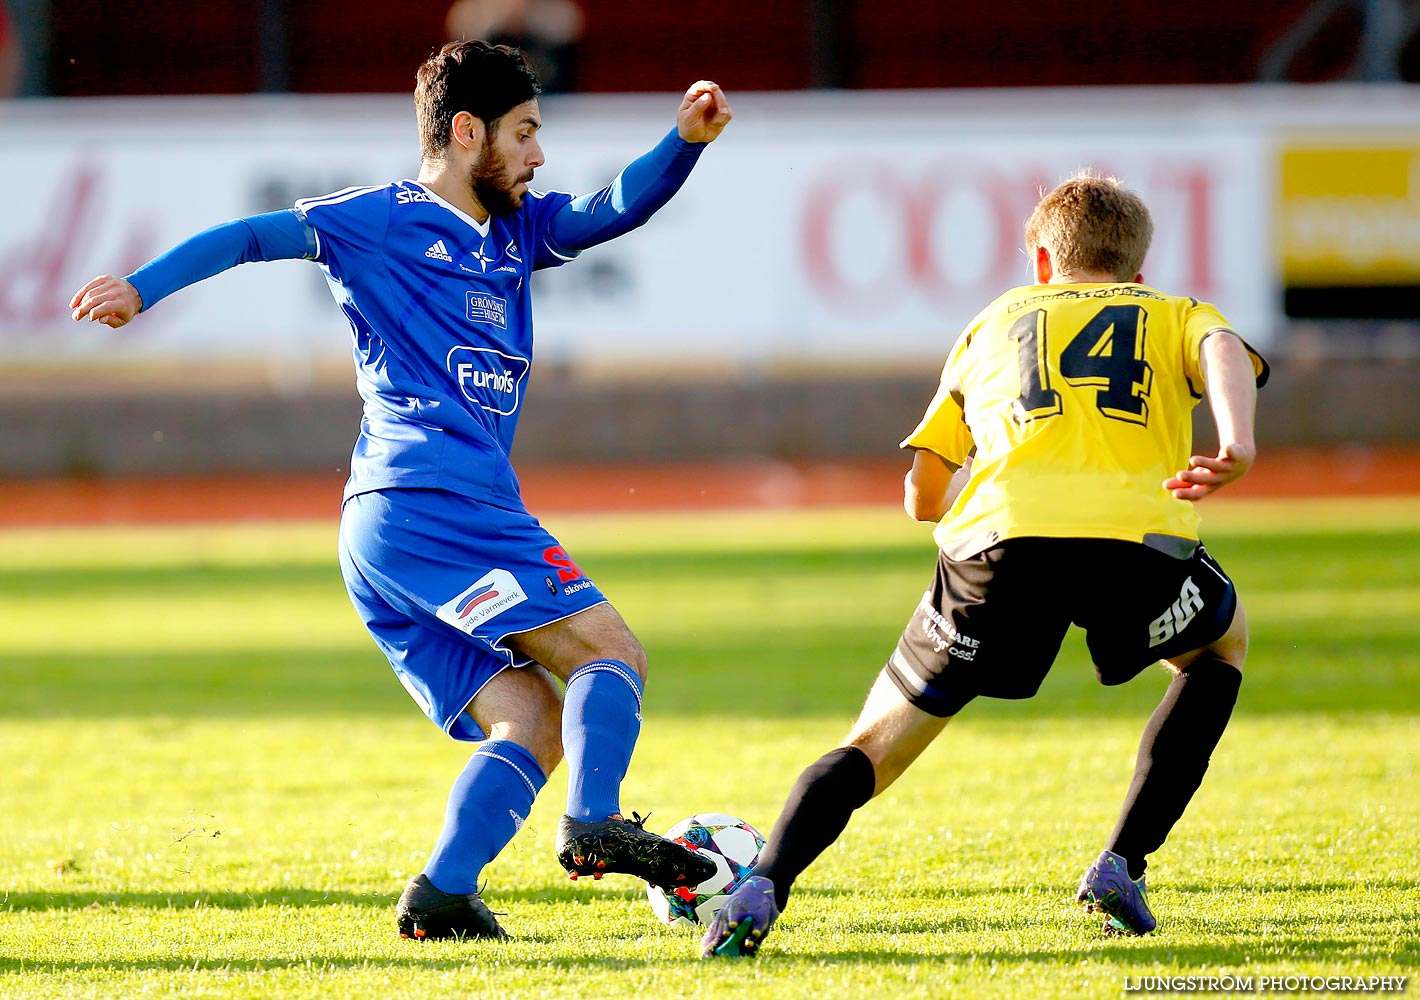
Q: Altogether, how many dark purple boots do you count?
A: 2